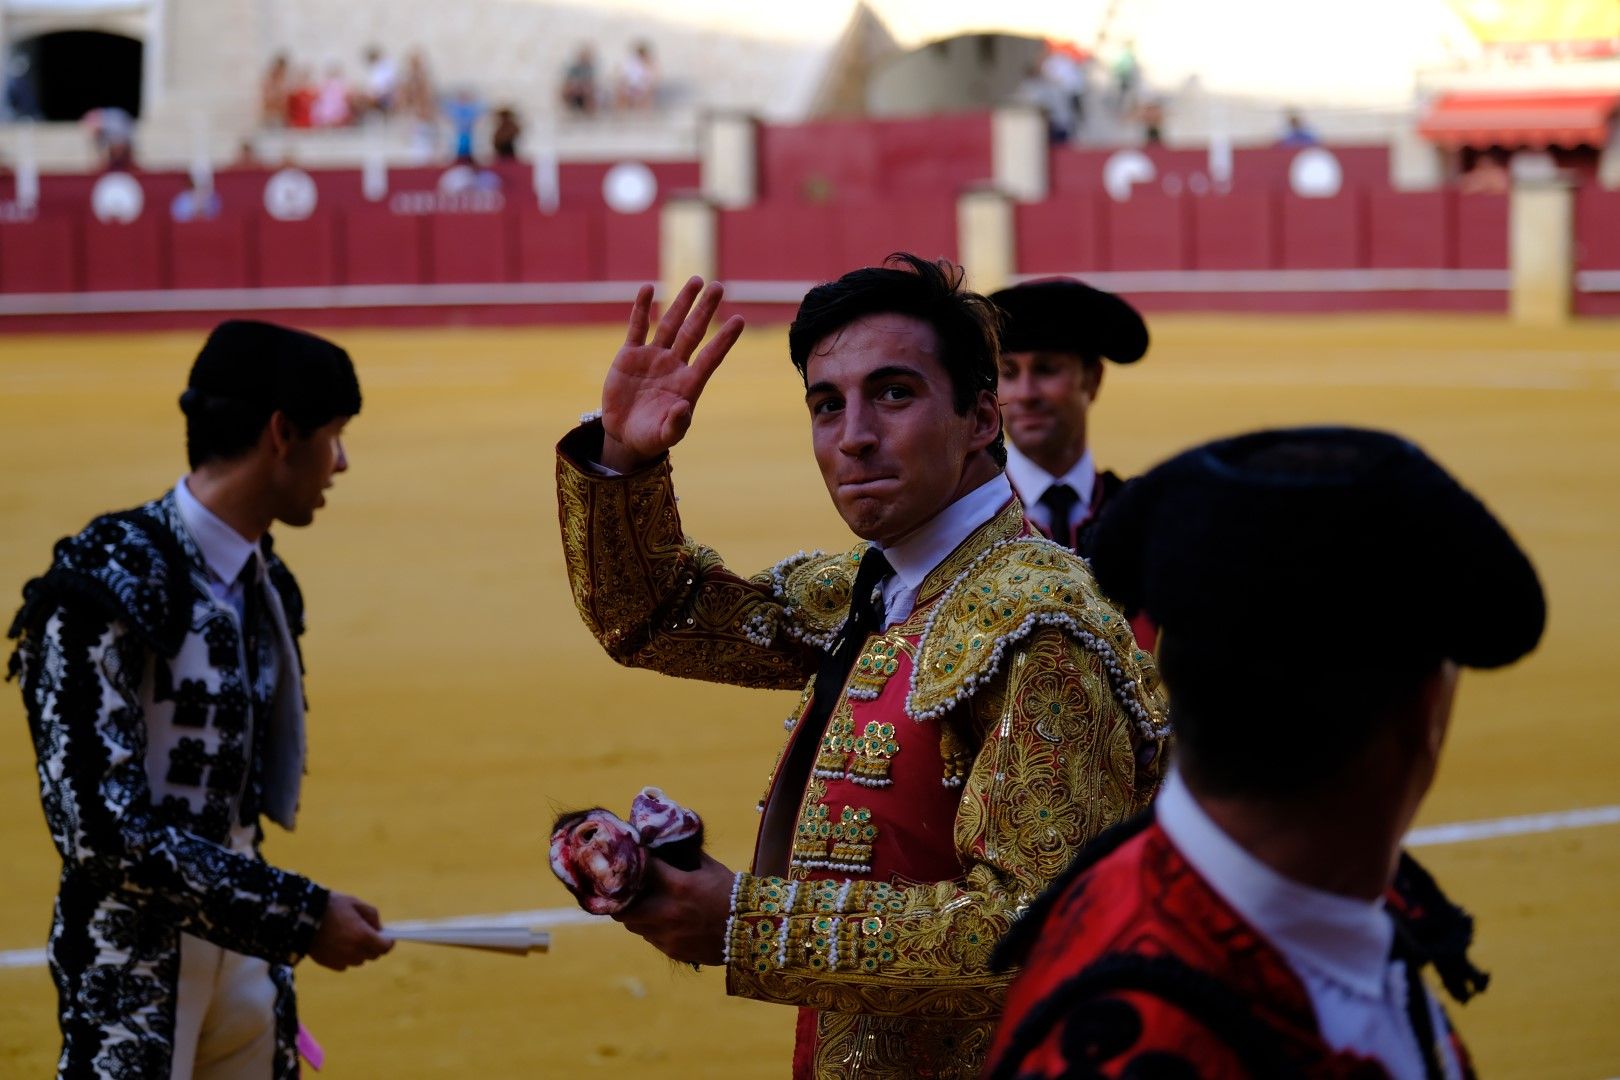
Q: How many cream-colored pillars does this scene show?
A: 5